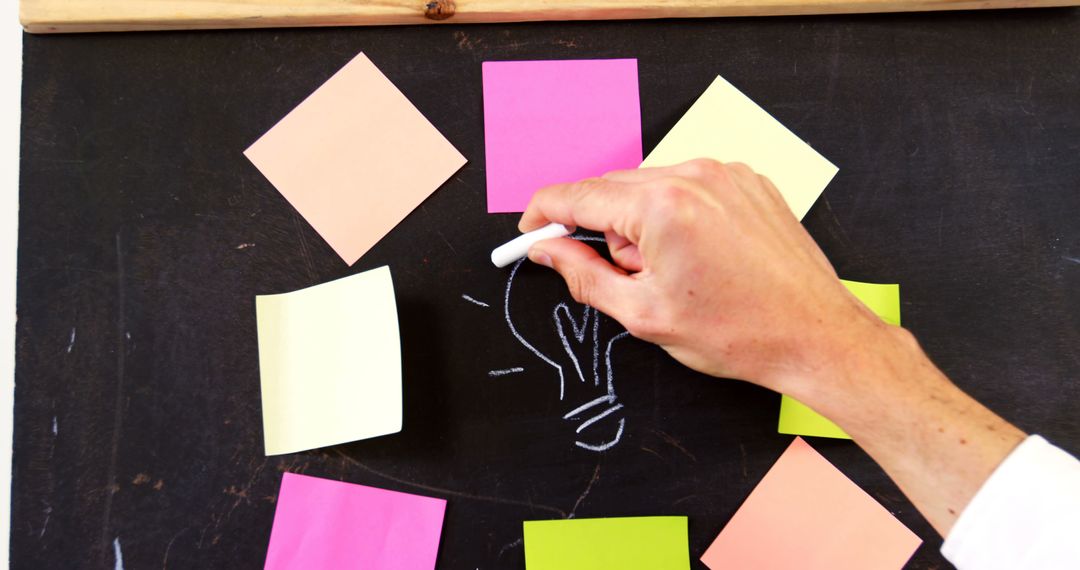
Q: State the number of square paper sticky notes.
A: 8